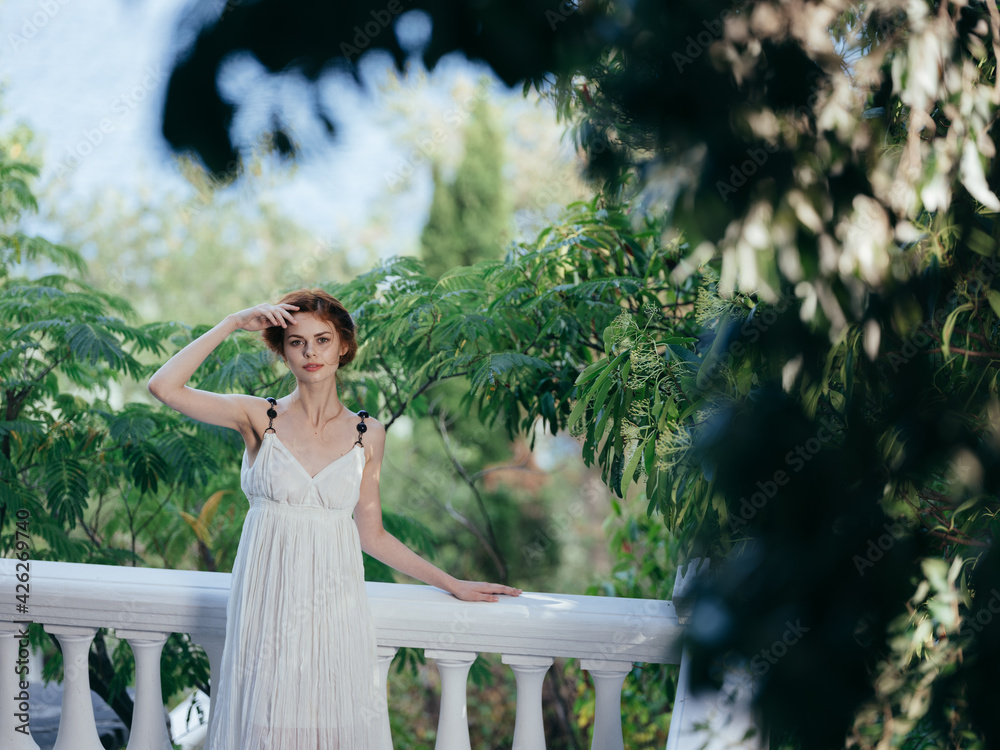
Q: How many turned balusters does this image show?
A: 8